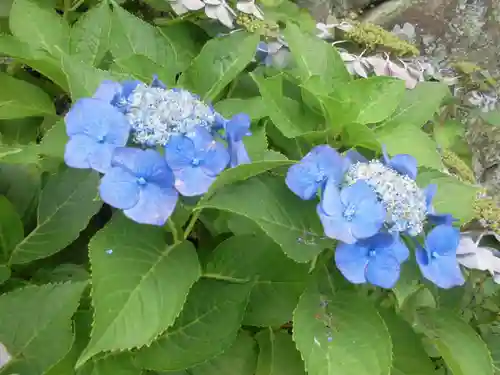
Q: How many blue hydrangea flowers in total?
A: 2